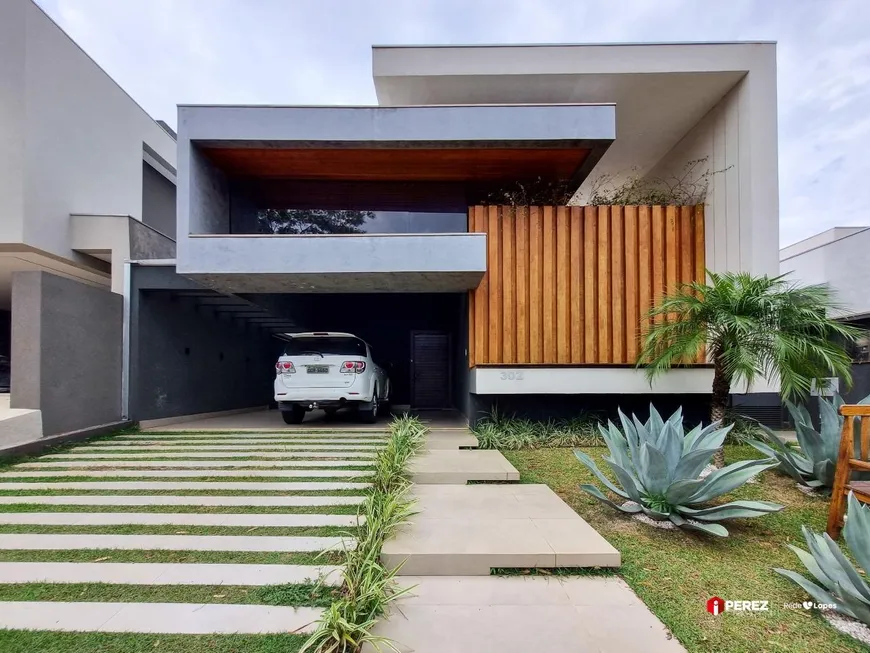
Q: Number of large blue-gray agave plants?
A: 3